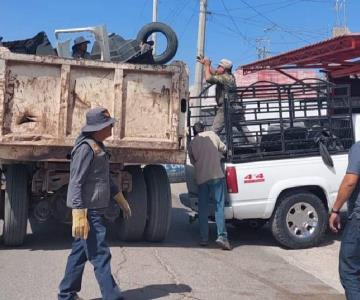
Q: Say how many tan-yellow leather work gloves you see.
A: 2